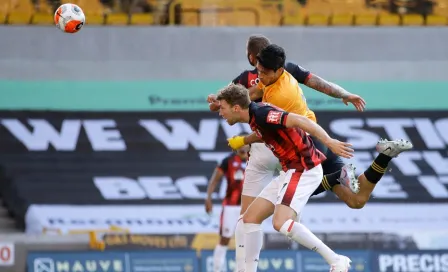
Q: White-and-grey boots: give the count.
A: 2